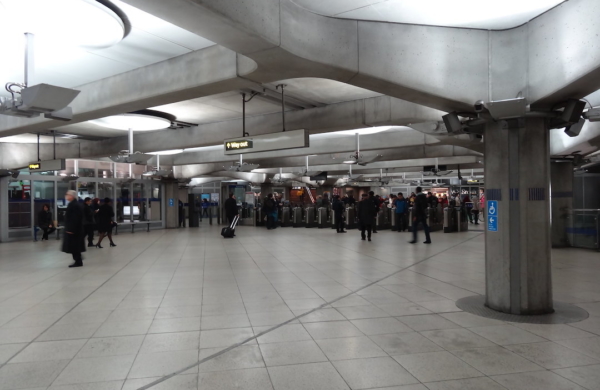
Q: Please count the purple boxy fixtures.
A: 0